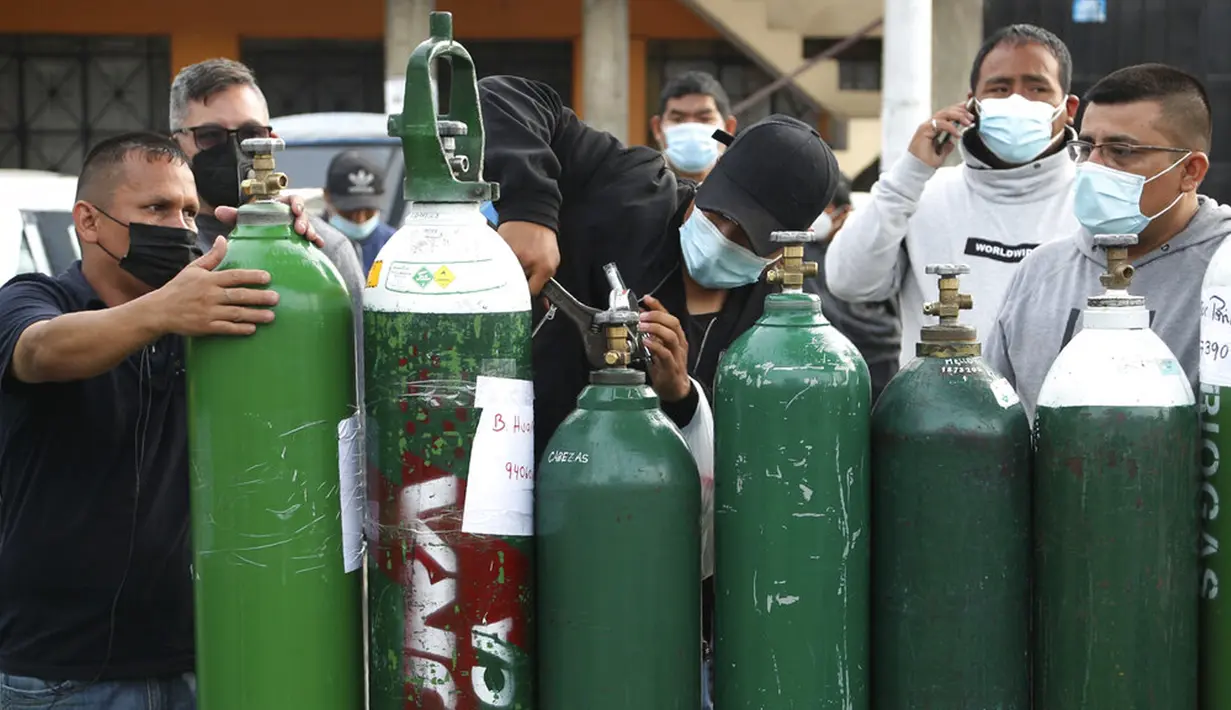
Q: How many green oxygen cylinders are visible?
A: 7